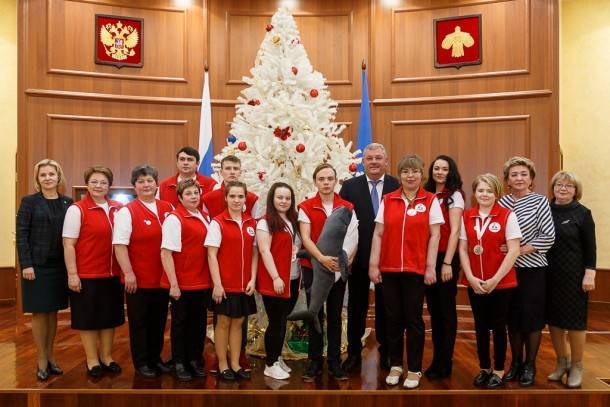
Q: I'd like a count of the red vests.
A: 11